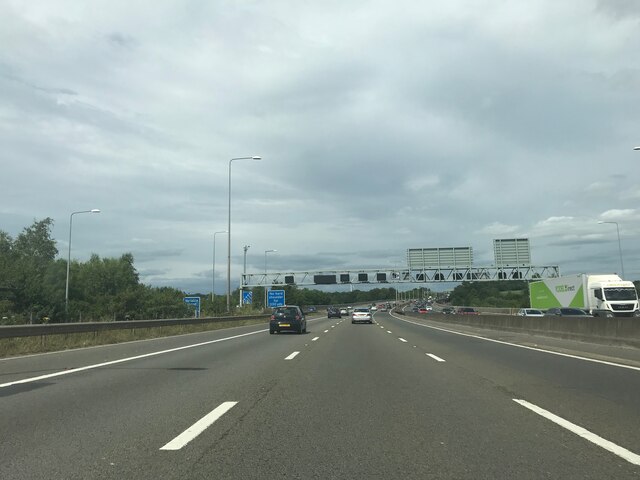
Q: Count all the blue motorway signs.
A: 3